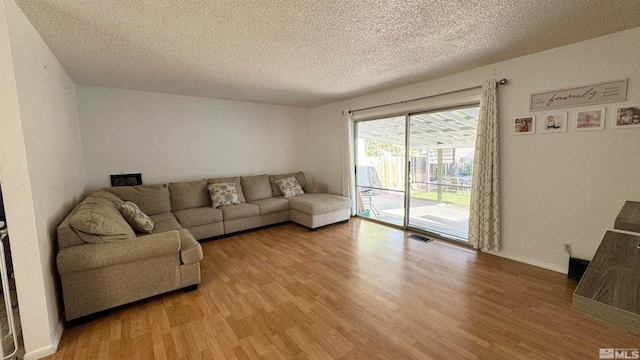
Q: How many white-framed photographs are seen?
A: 4